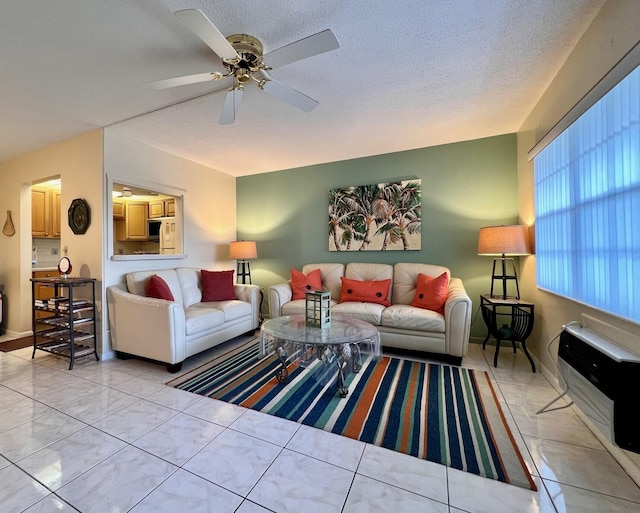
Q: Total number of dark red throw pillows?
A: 2